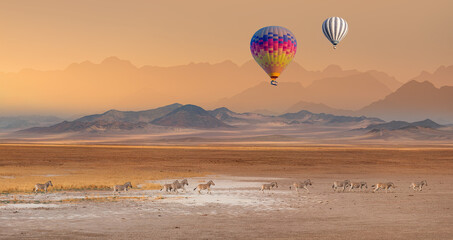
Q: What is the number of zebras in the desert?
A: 11